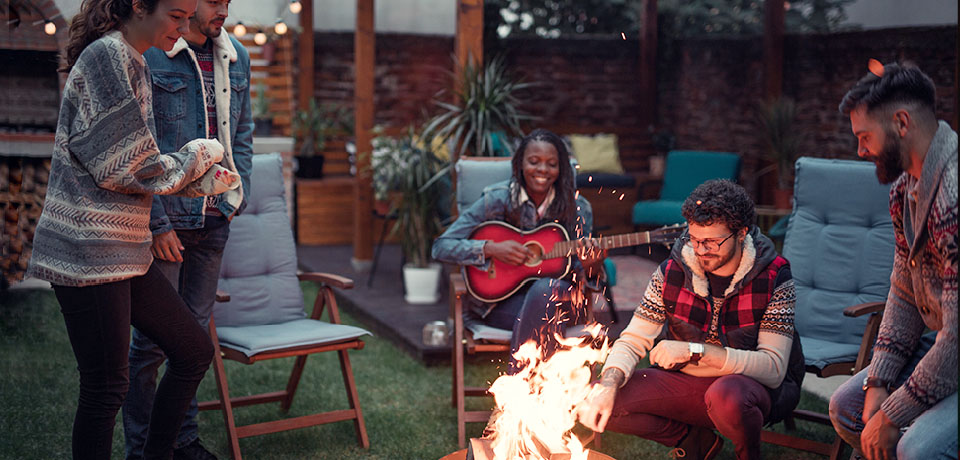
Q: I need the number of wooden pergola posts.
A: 5